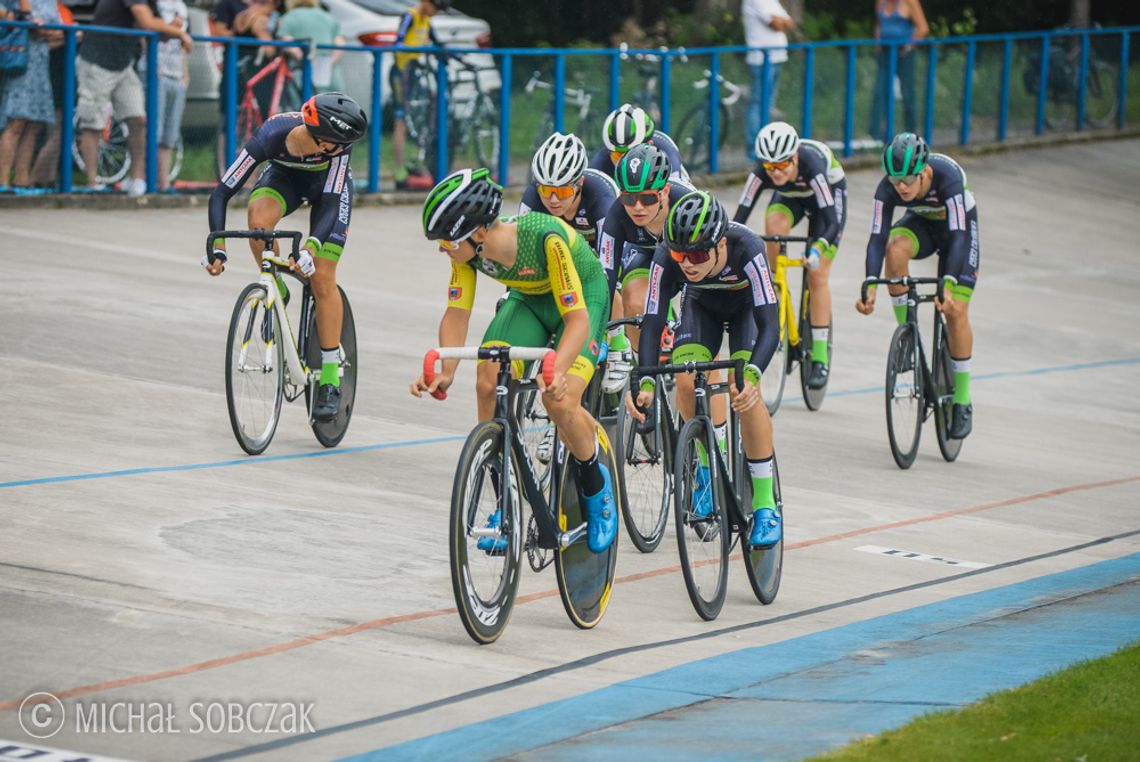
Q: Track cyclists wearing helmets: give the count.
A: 8